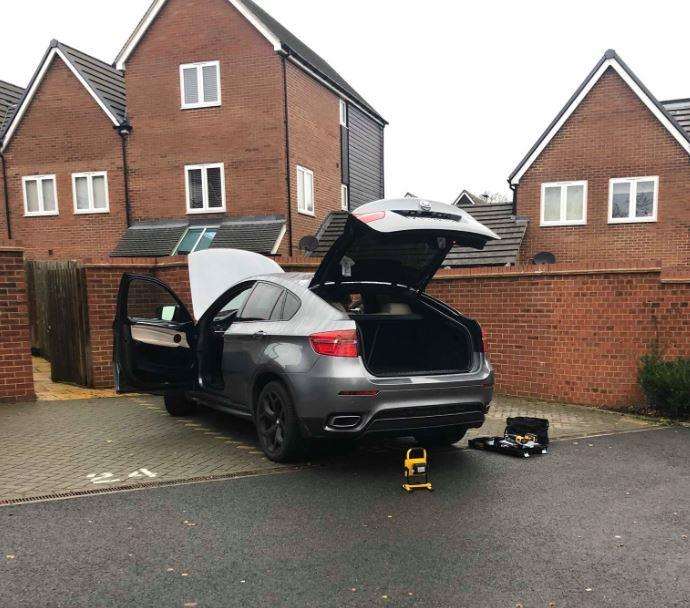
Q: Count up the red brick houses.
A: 3